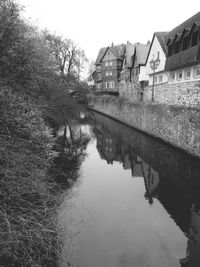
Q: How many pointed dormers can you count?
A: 4